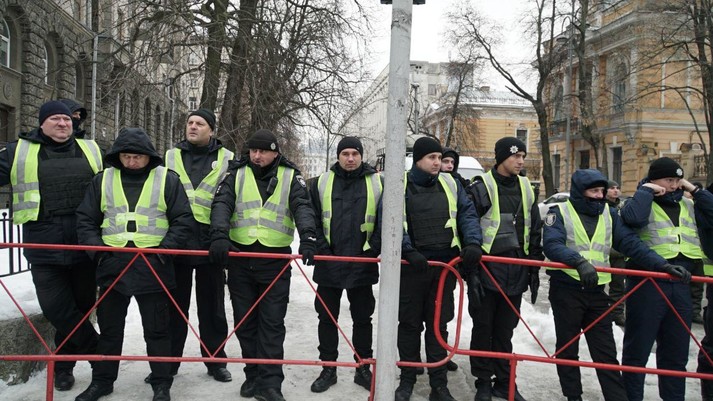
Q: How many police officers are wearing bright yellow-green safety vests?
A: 9